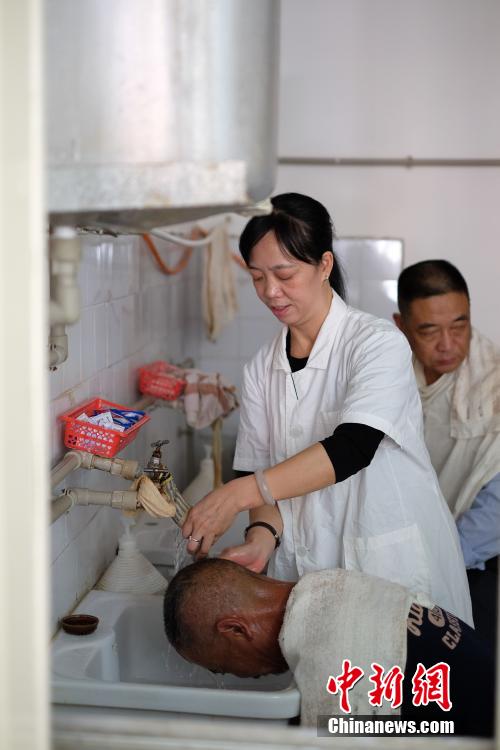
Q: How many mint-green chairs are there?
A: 0